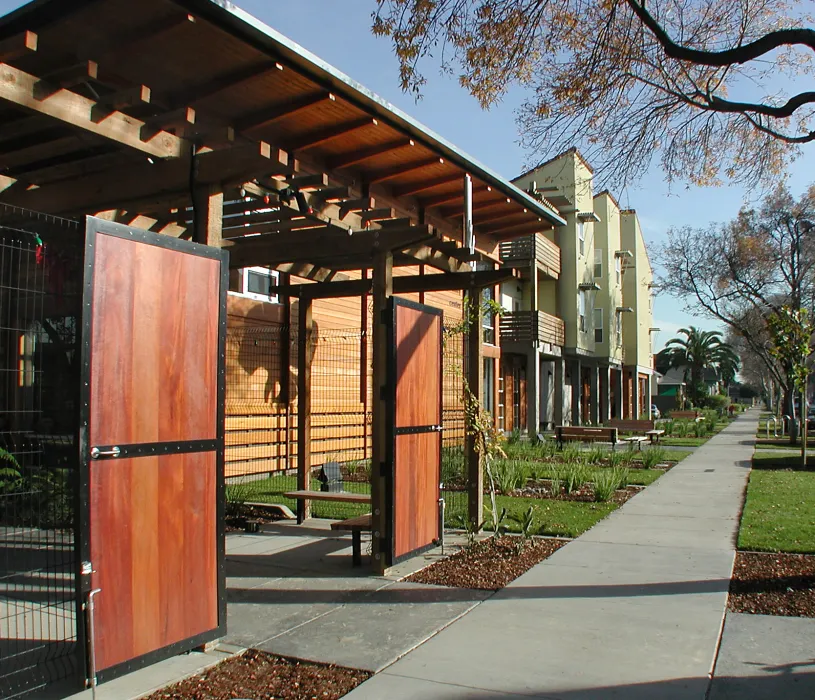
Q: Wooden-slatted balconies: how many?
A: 2